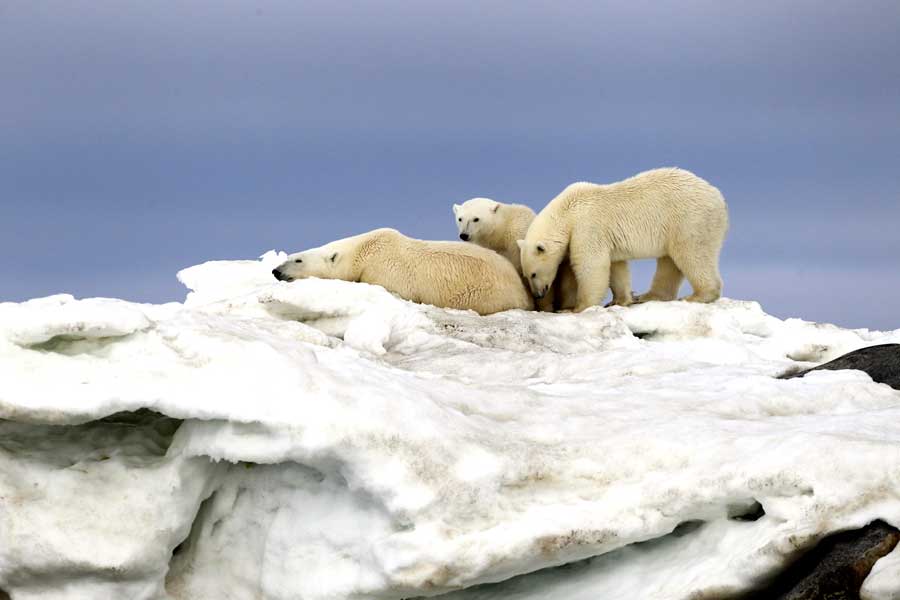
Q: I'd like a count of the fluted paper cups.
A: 0